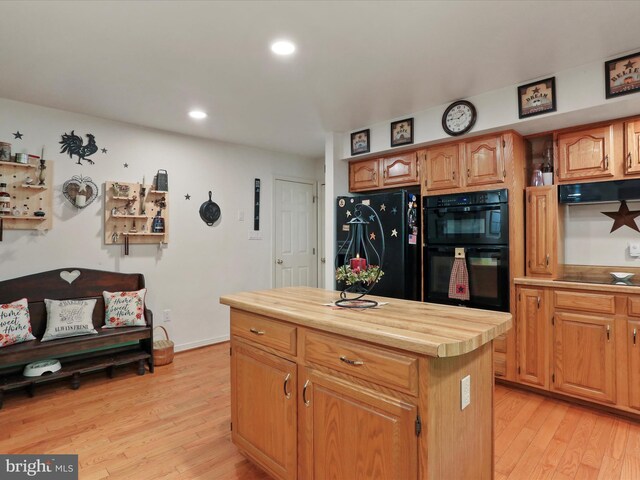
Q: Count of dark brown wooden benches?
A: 1